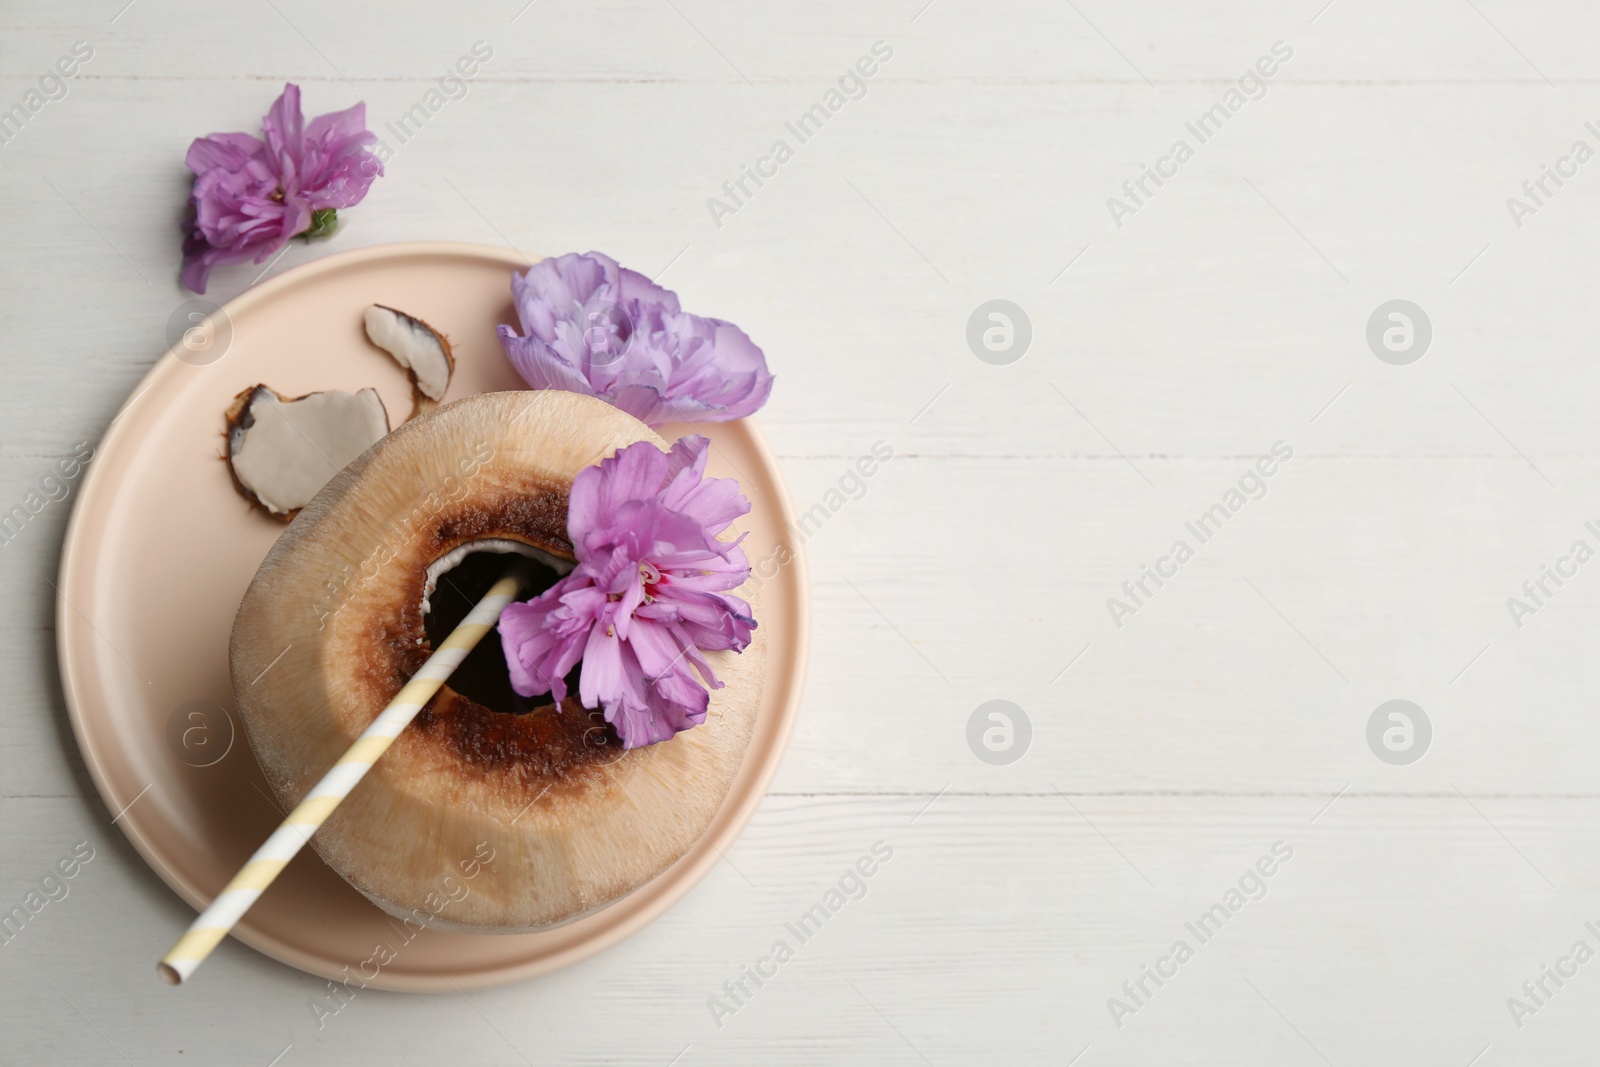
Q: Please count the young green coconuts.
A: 1